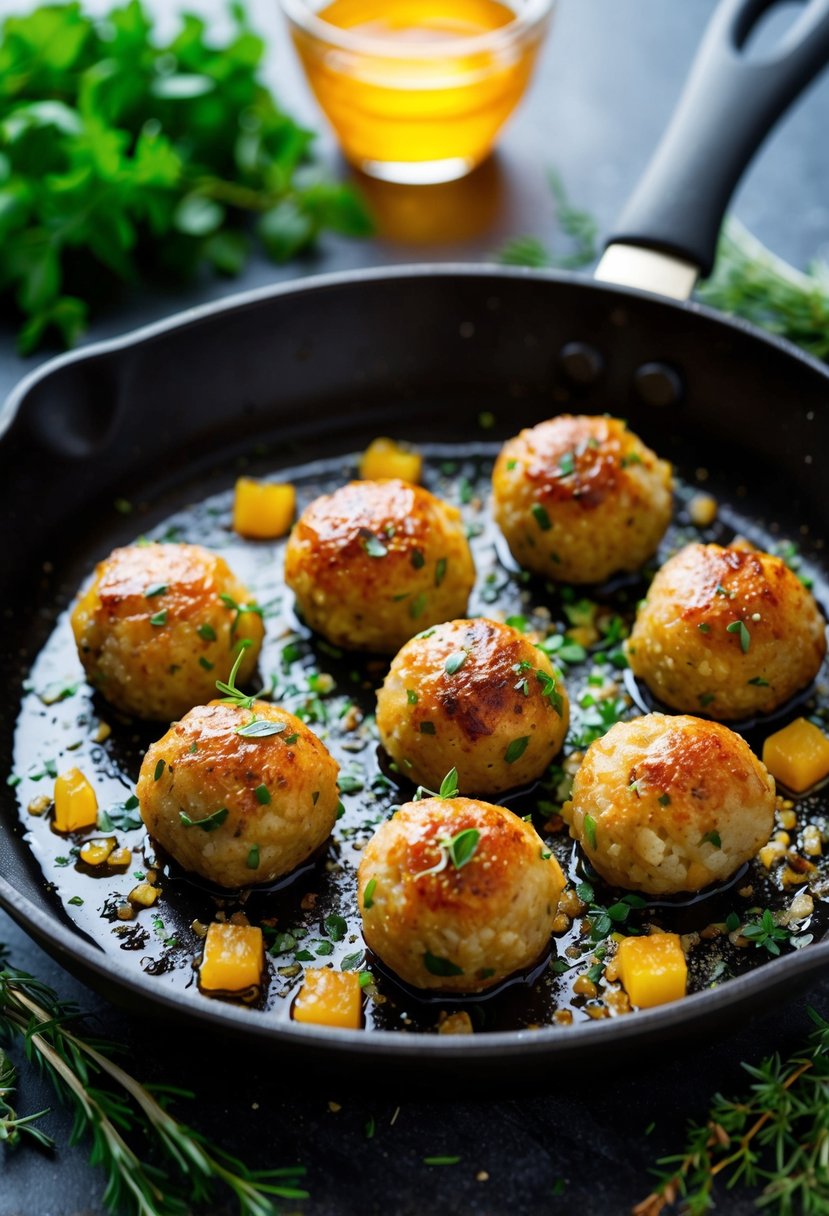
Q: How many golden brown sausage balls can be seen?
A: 8